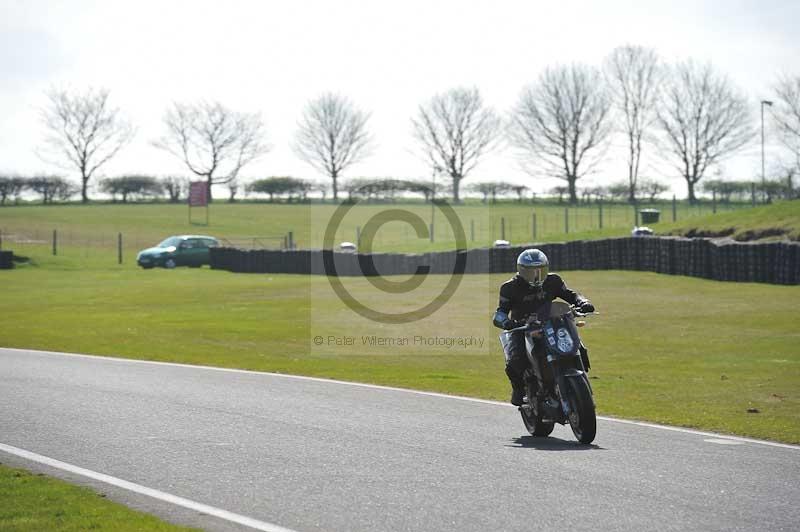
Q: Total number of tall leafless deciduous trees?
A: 8